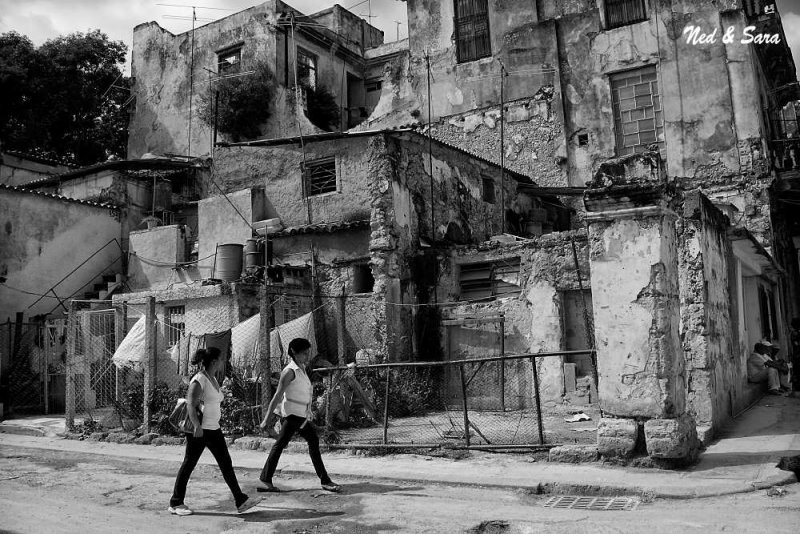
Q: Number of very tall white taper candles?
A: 0